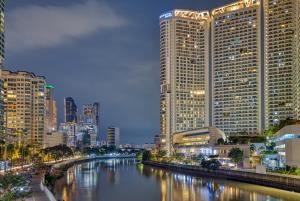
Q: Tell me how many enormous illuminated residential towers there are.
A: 3